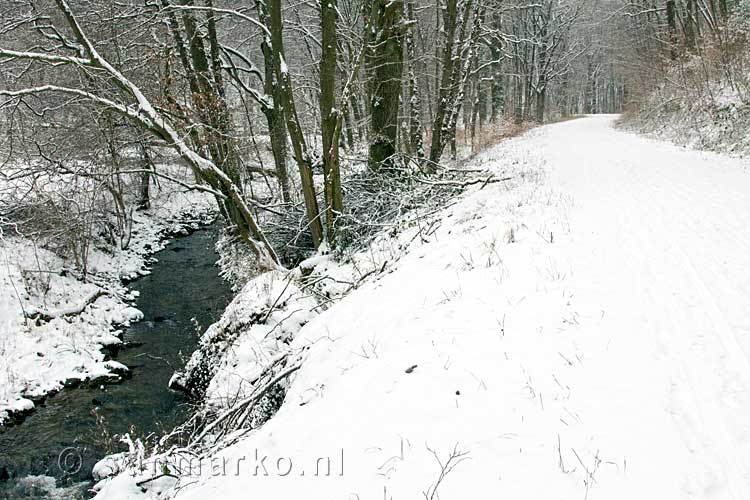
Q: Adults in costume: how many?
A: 0